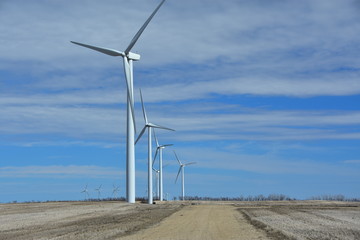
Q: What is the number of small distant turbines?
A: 3